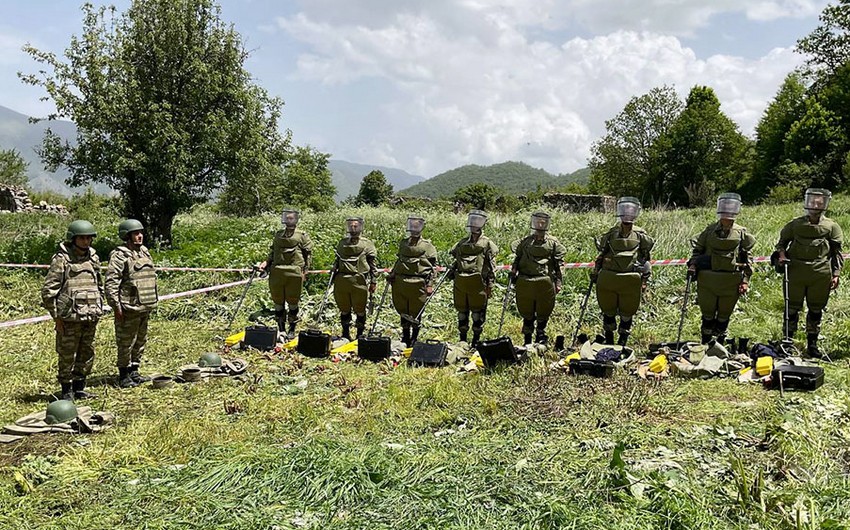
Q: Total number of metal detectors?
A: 8